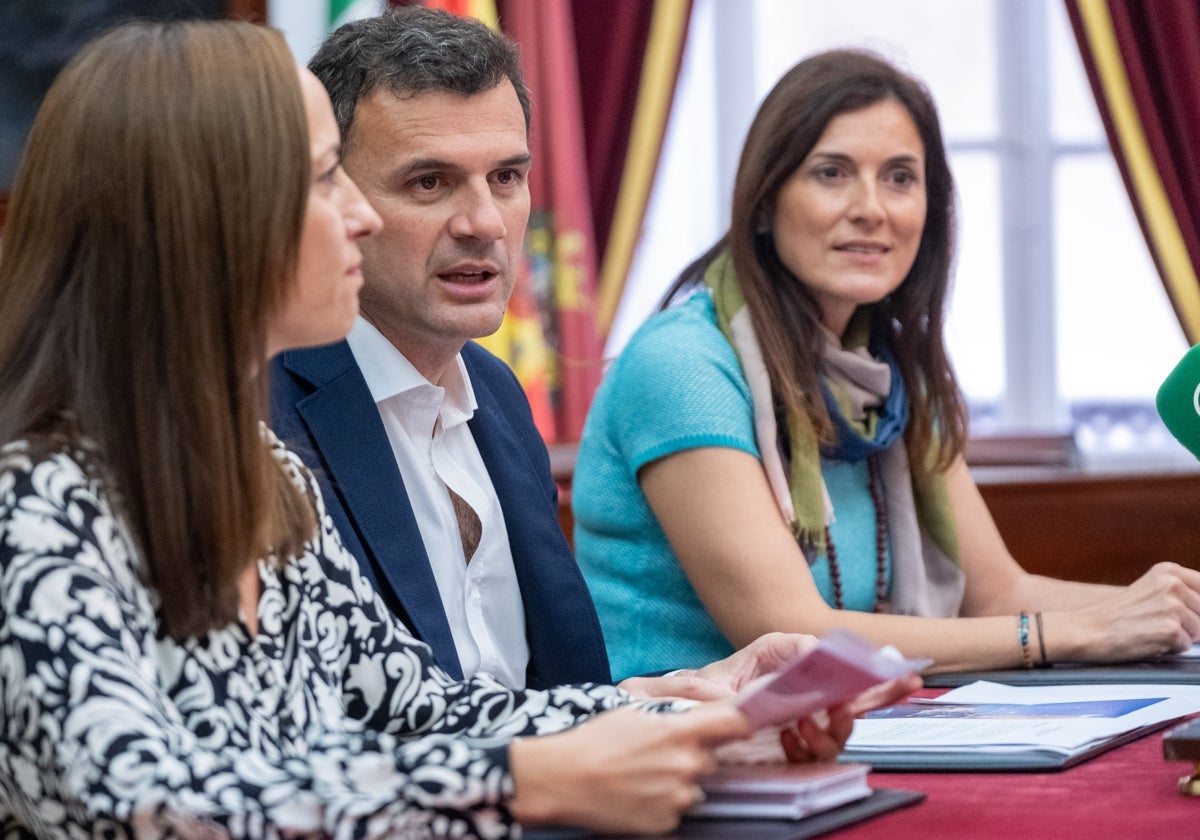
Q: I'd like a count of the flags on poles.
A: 3